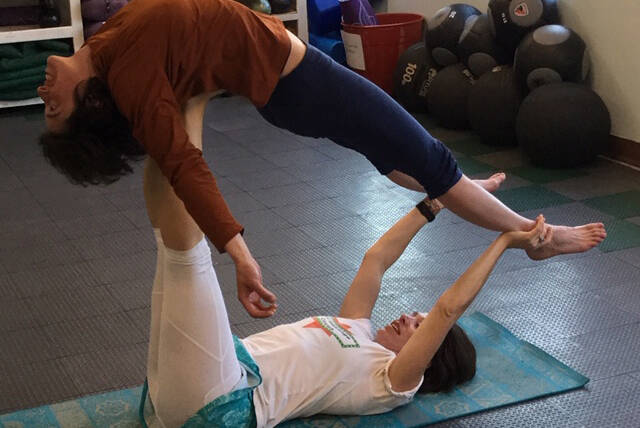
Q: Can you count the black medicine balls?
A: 8